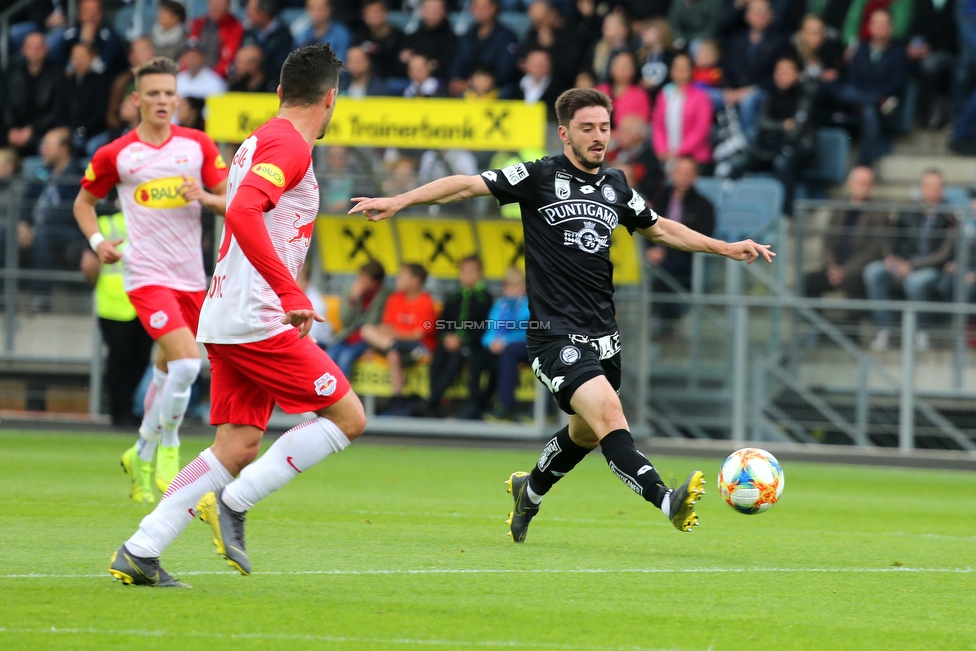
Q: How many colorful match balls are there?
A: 1